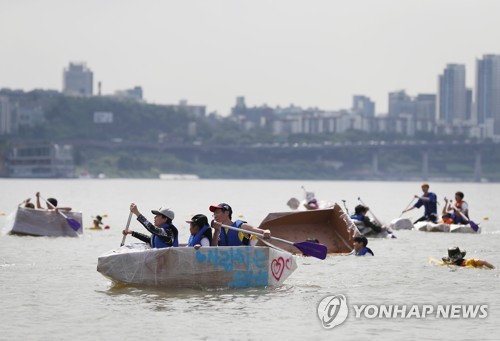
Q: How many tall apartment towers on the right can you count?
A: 2